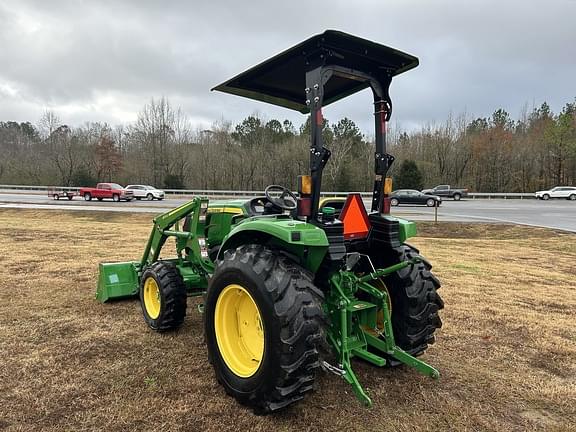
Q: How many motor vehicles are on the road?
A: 5